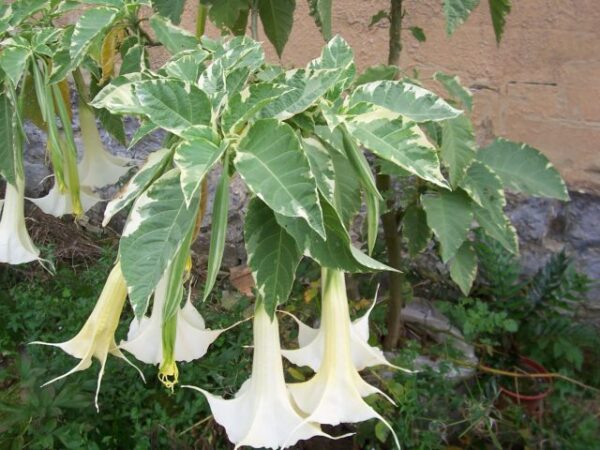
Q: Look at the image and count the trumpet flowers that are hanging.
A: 8